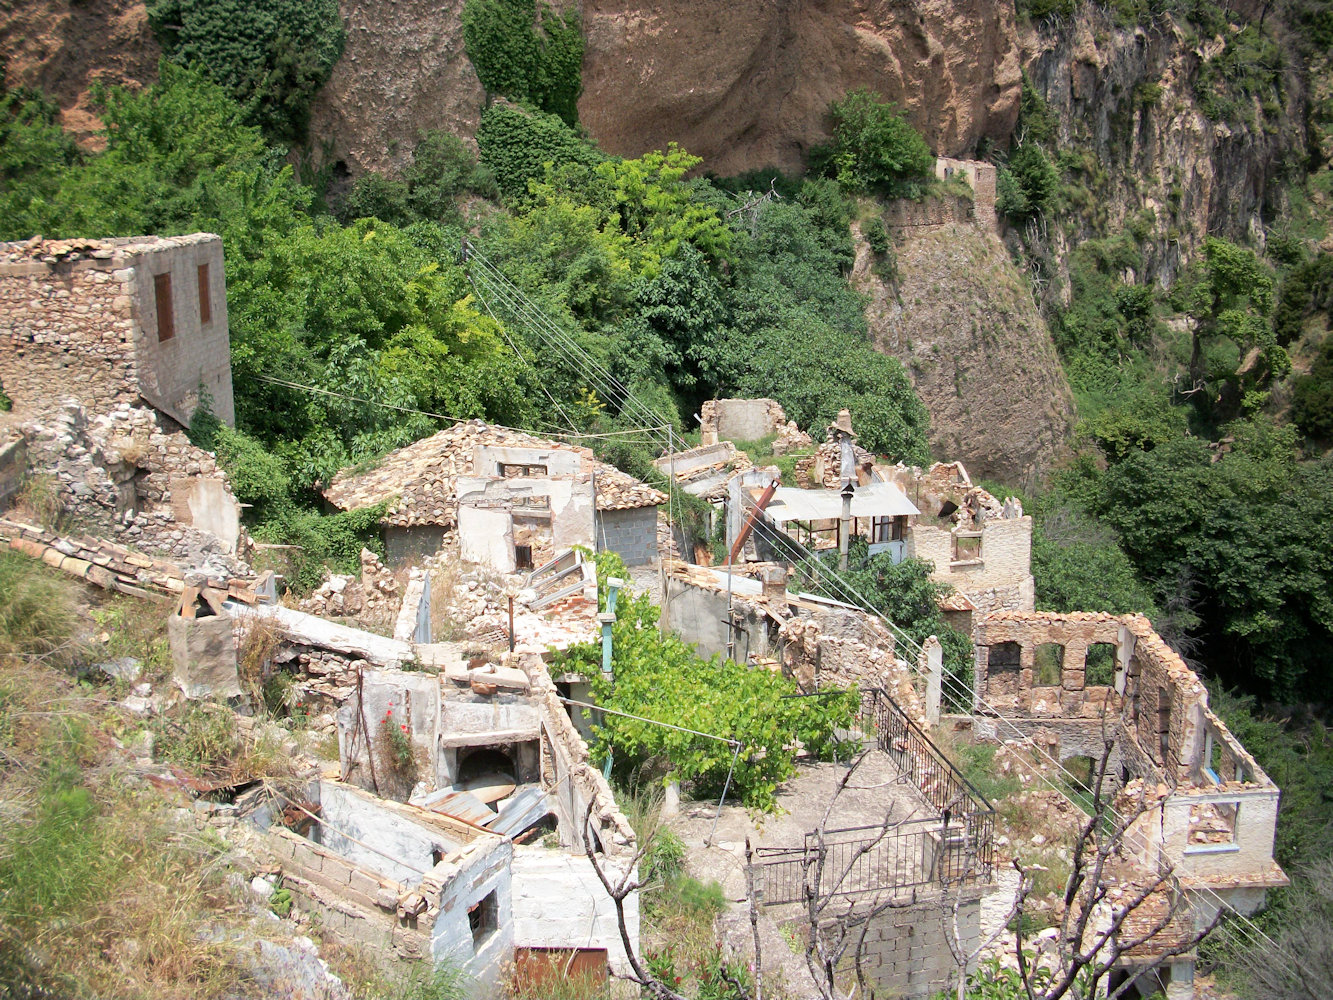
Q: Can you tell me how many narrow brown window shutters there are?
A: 2